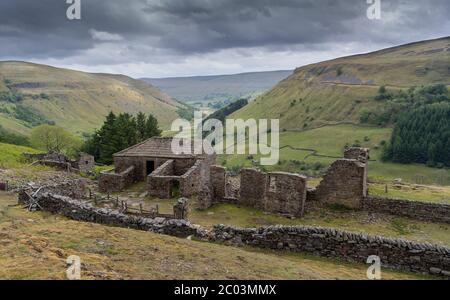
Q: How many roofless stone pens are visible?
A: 2